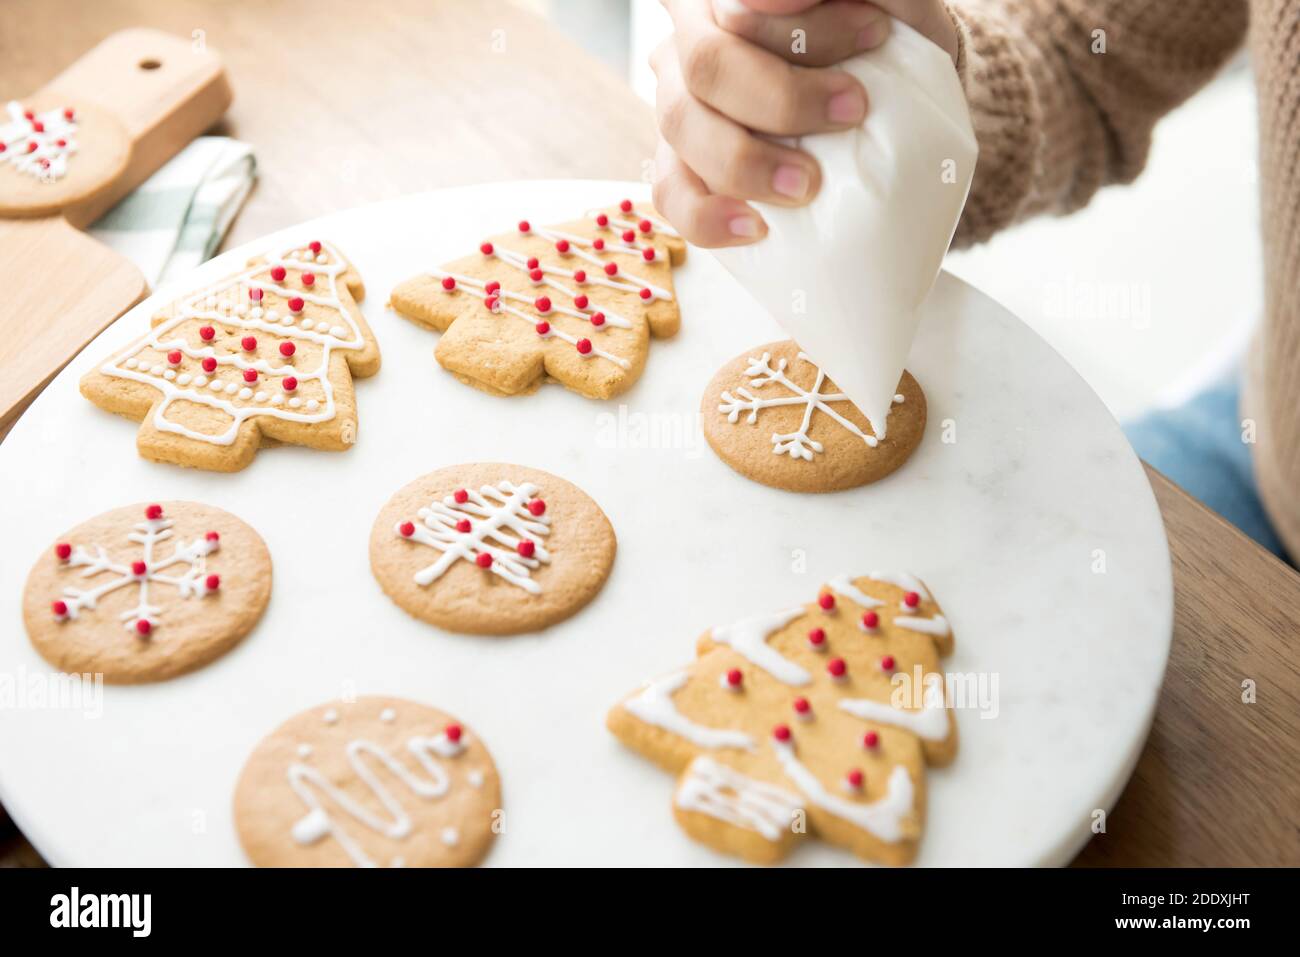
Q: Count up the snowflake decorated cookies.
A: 2